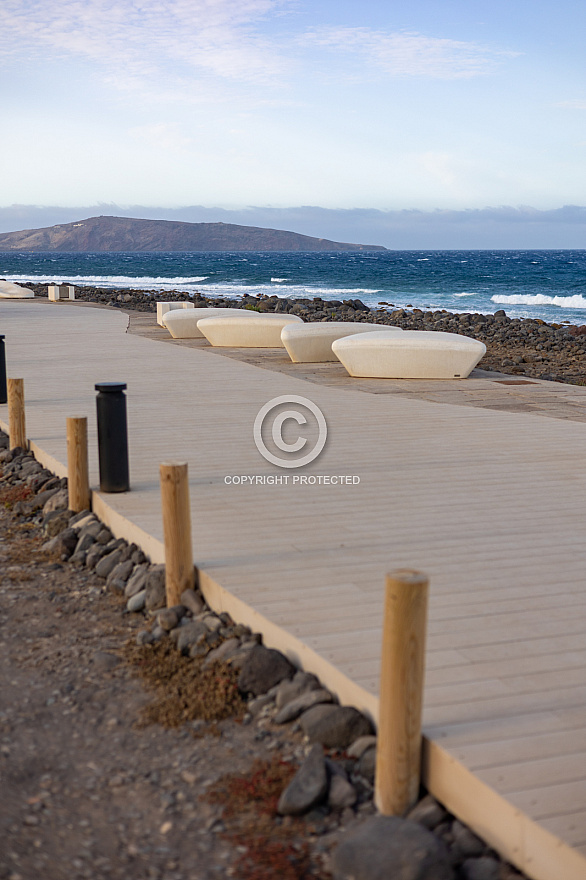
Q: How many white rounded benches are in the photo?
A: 4